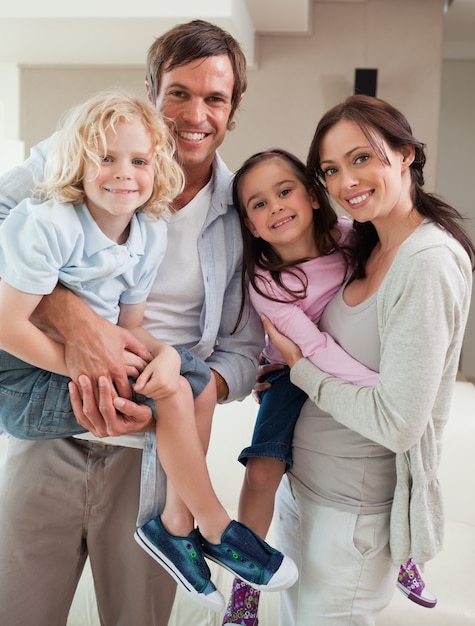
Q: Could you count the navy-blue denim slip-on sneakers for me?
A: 2